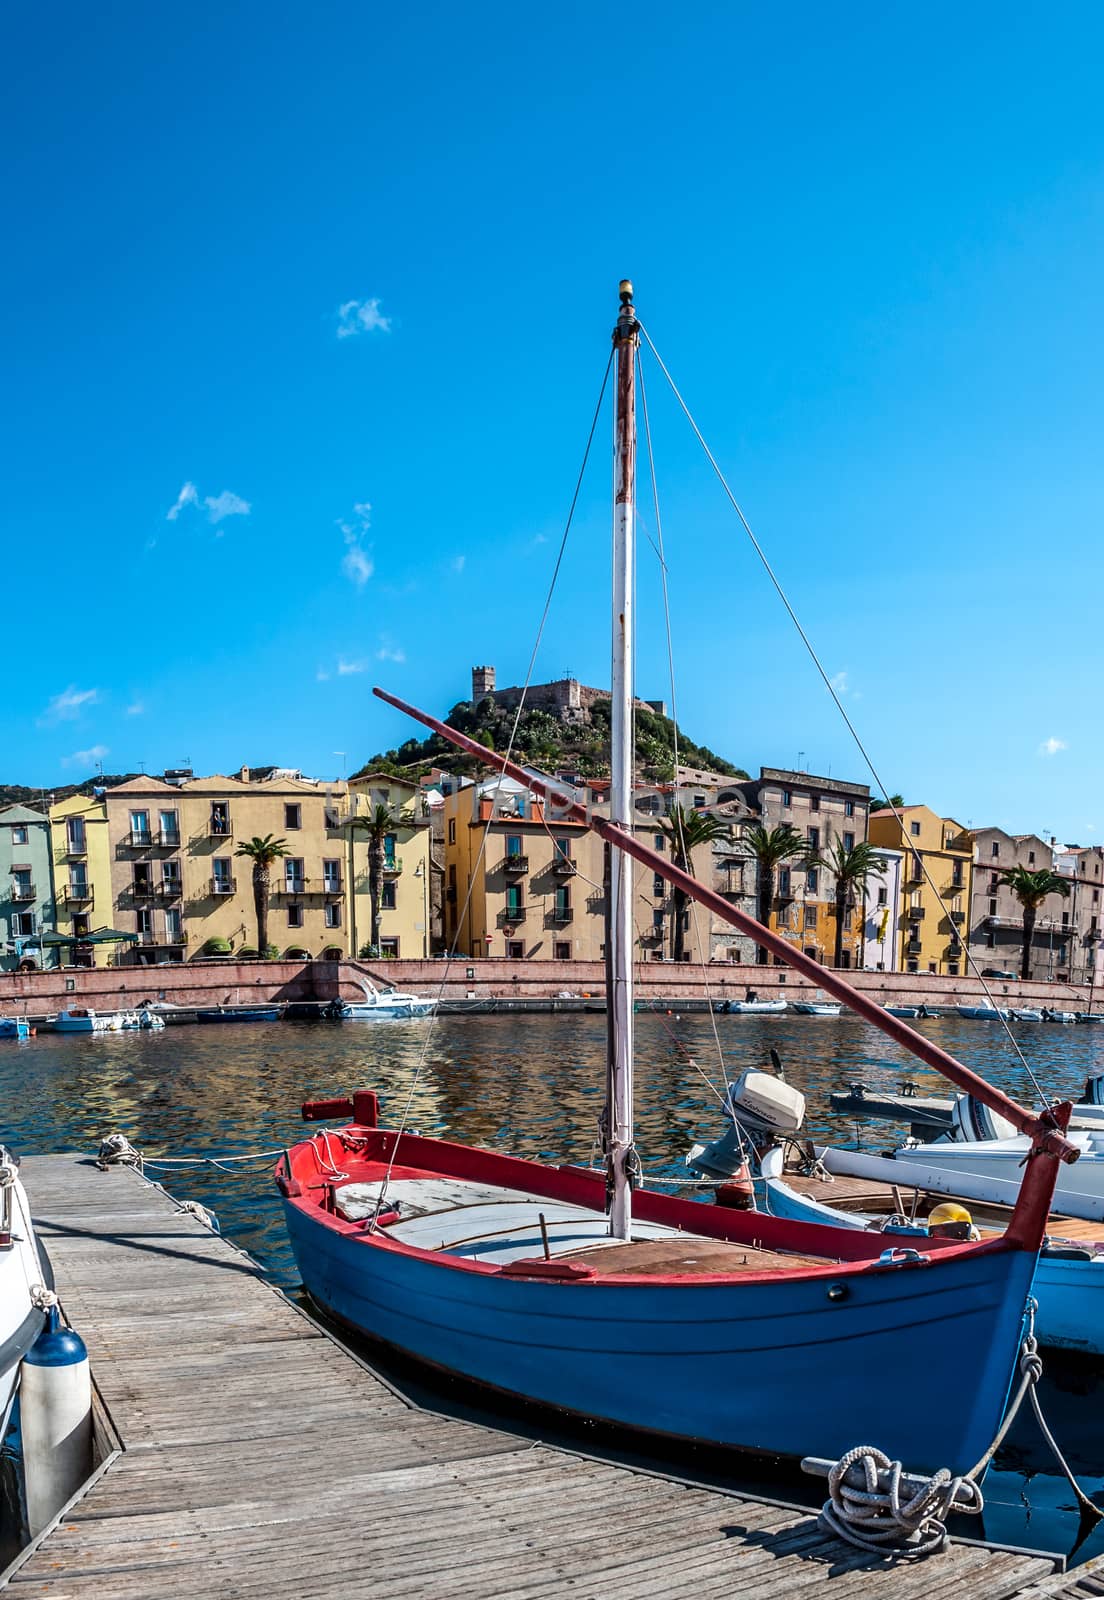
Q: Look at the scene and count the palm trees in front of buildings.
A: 6